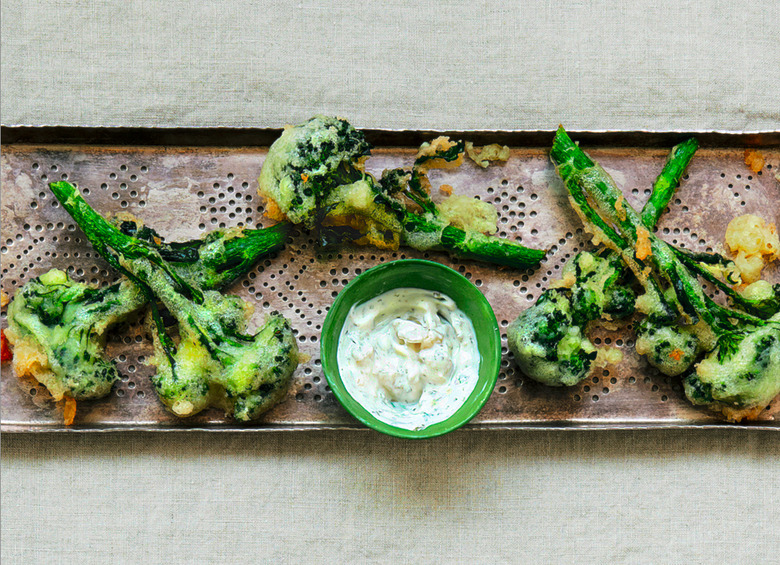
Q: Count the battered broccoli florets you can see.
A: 5